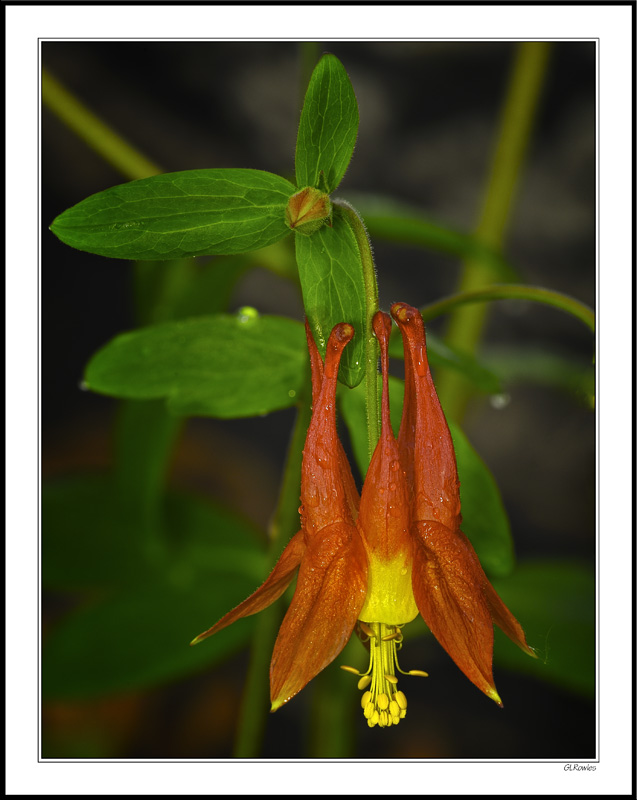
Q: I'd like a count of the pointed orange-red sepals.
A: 4